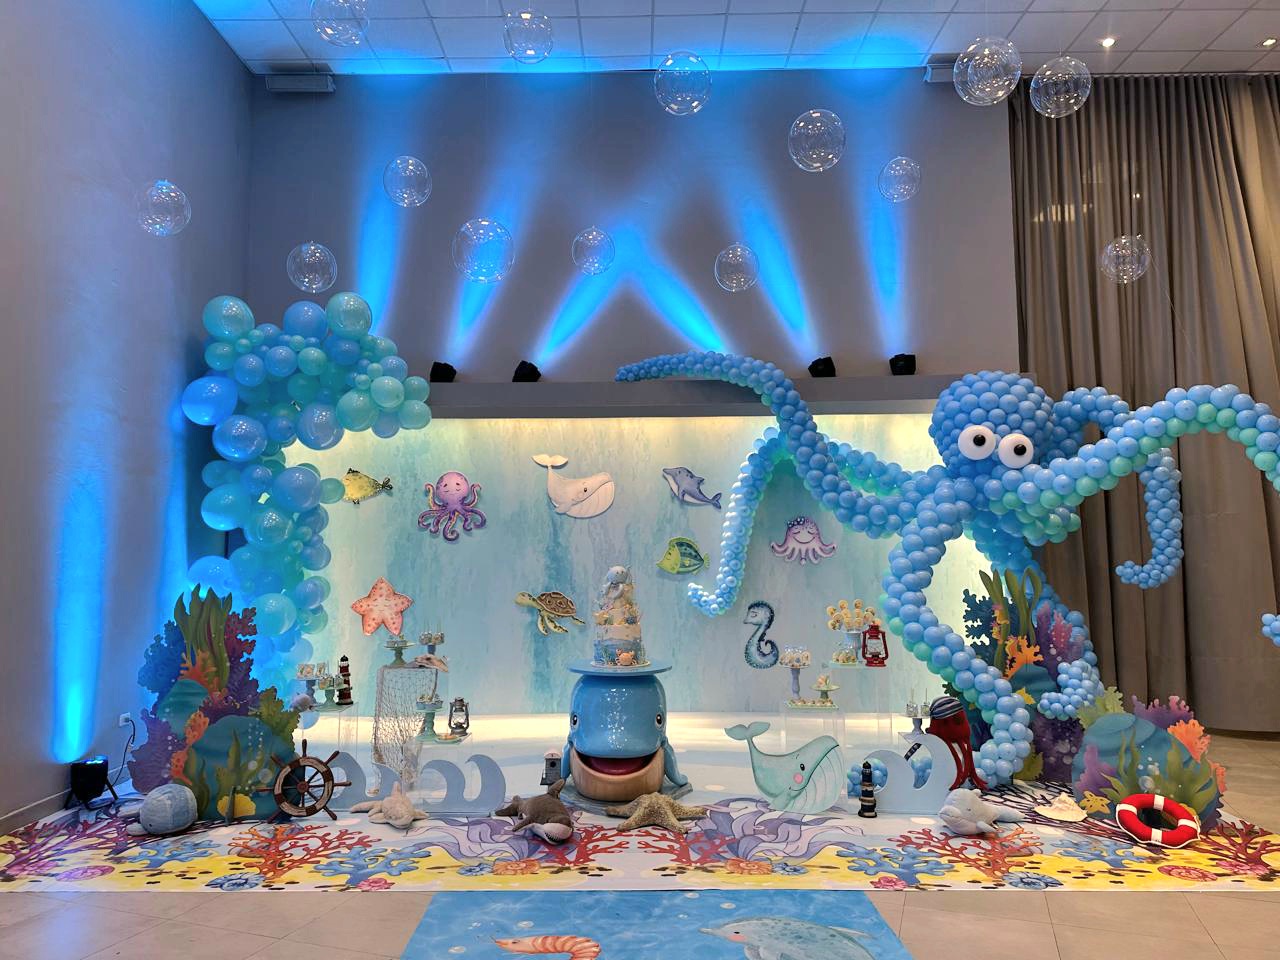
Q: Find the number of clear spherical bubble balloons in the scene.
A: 14